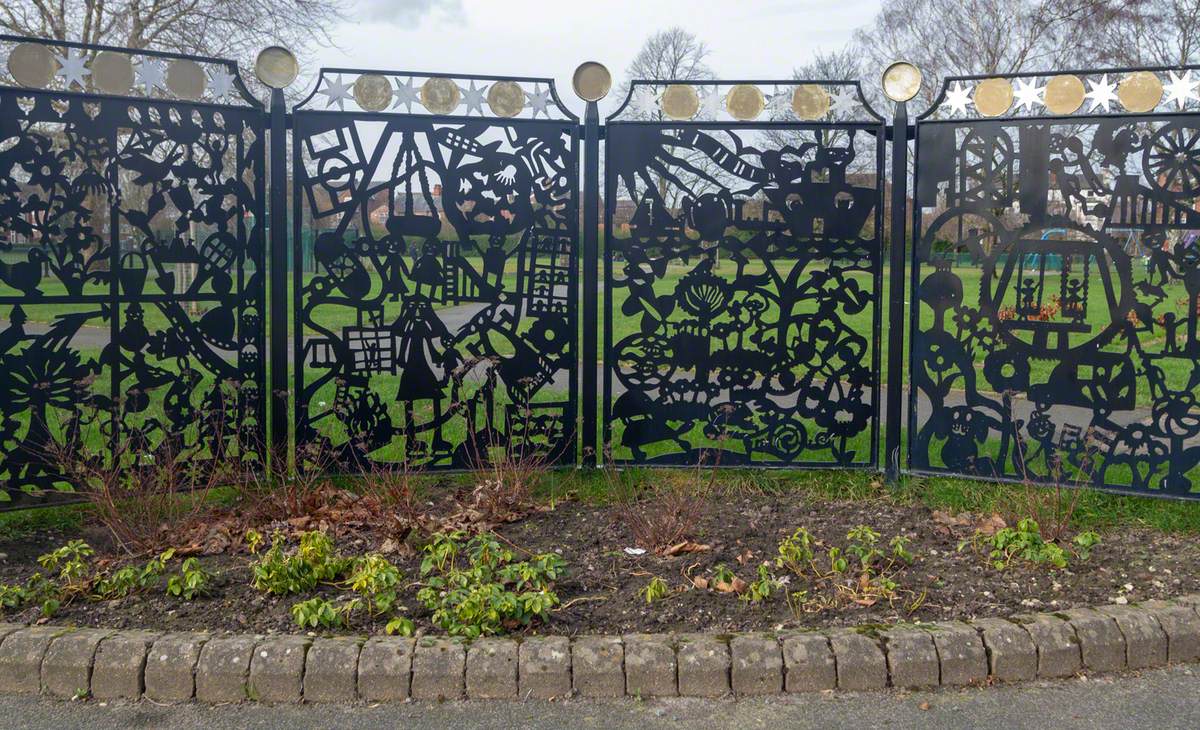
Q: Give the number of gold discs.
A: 15